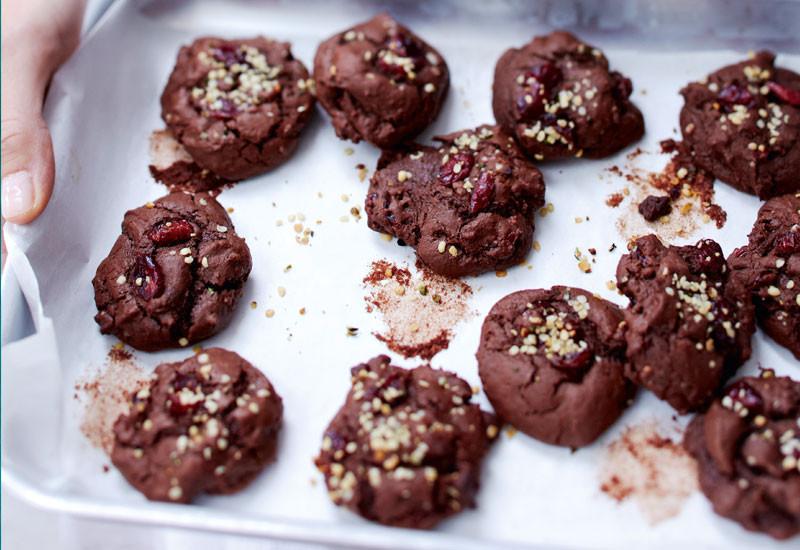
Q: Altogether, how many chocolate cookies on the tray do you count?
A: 12